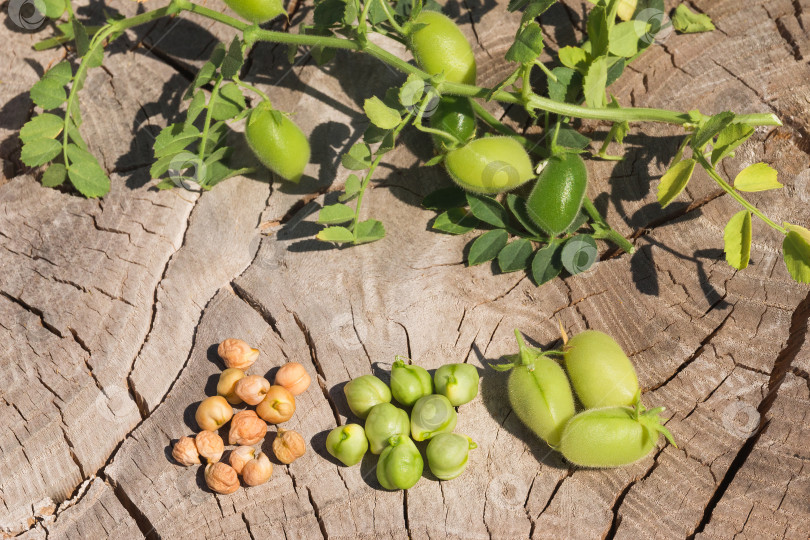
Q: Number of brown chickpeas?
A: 13